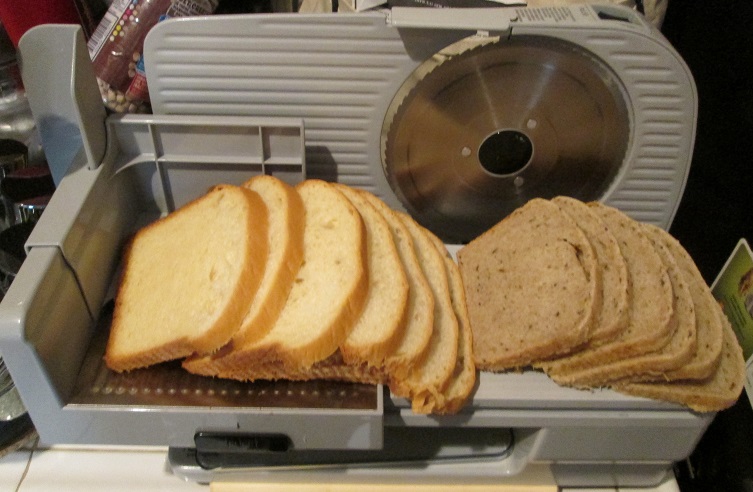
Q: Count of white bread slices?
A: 7